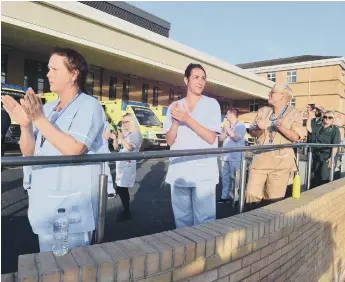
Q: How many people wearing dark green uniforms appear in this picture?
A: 2